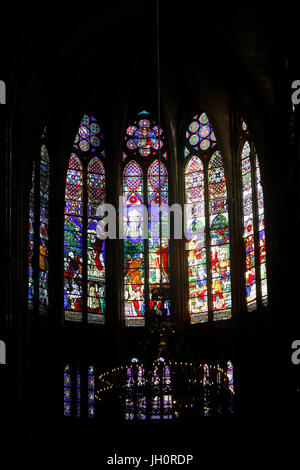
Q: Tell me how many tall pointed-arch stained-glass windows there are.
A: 5